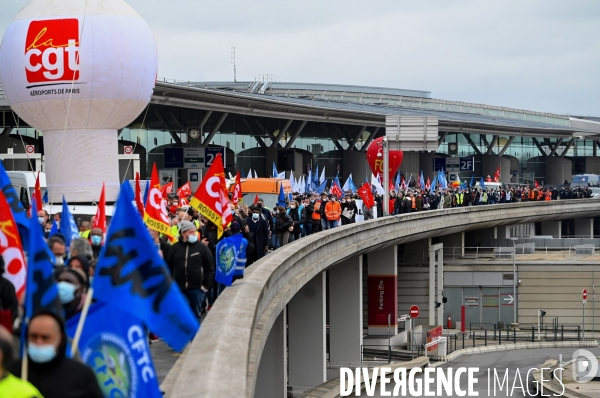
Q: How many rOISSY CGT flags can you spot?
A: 2